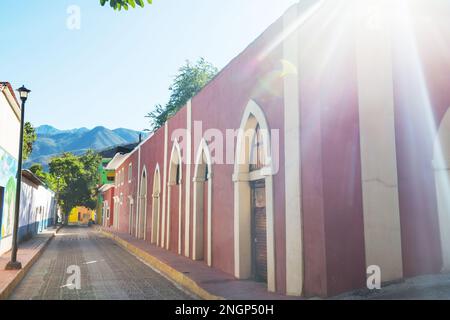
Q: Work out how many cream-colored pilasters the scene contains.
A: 5